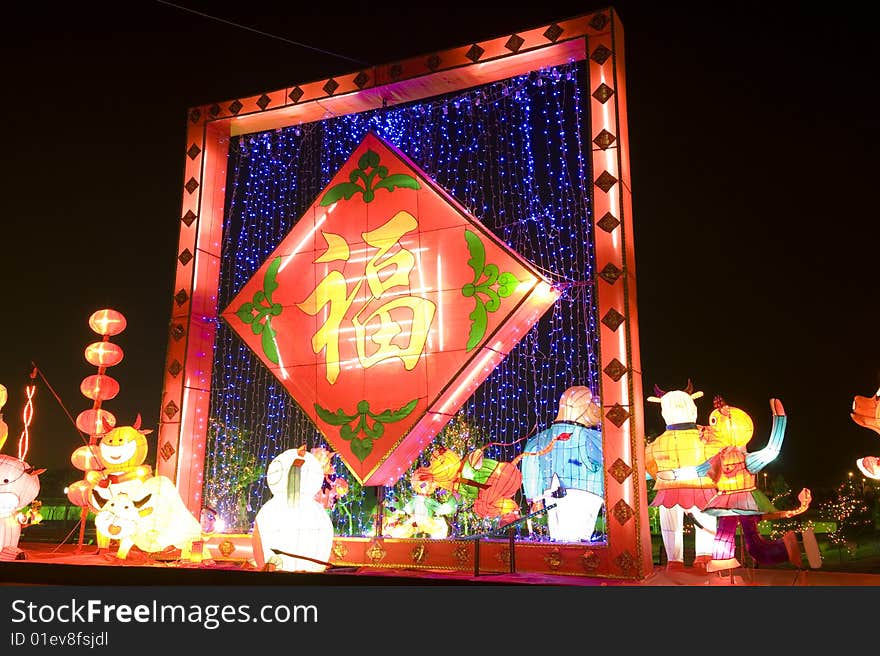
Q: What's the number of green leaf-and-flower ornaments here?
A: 4